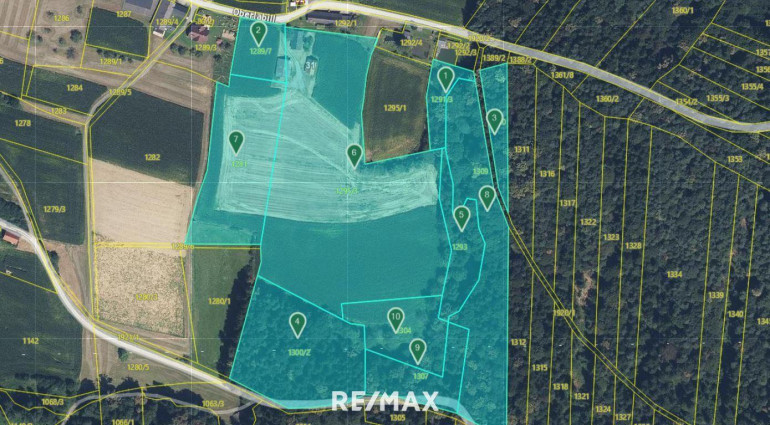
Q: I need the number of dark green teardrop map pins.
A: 10